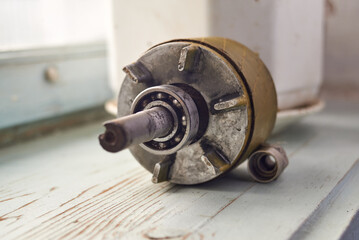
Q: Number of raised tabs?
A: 5